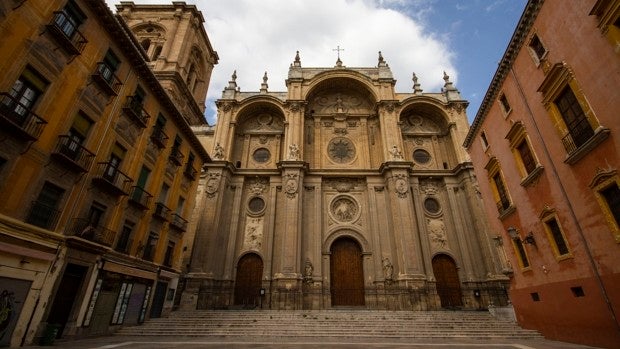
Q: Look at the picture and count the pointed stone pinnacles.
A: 6